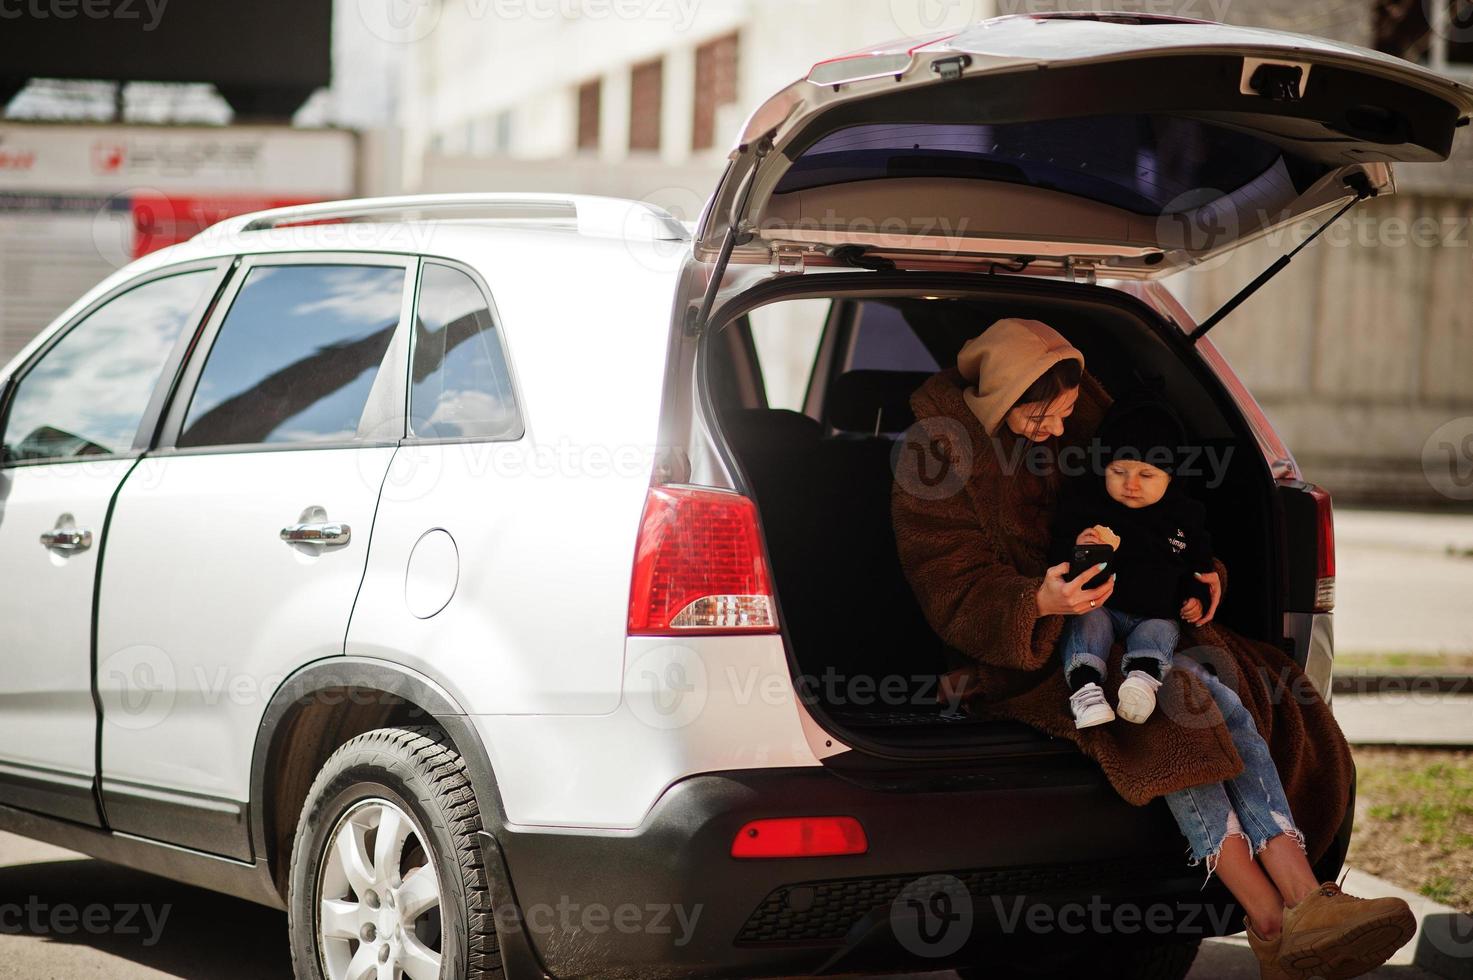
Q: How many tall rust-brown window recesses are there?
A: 3